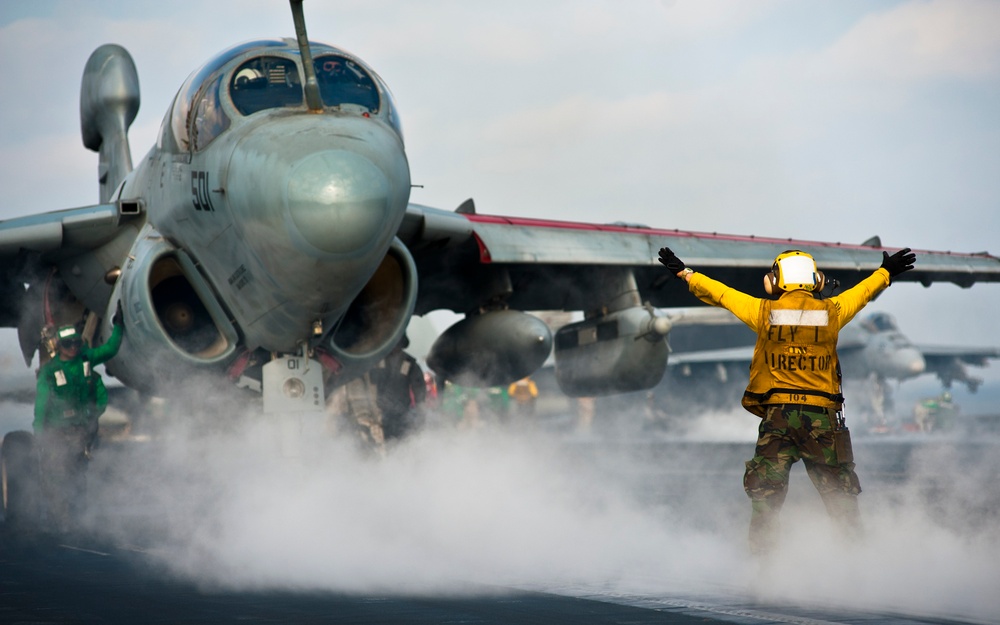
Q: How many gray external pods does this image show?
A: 2